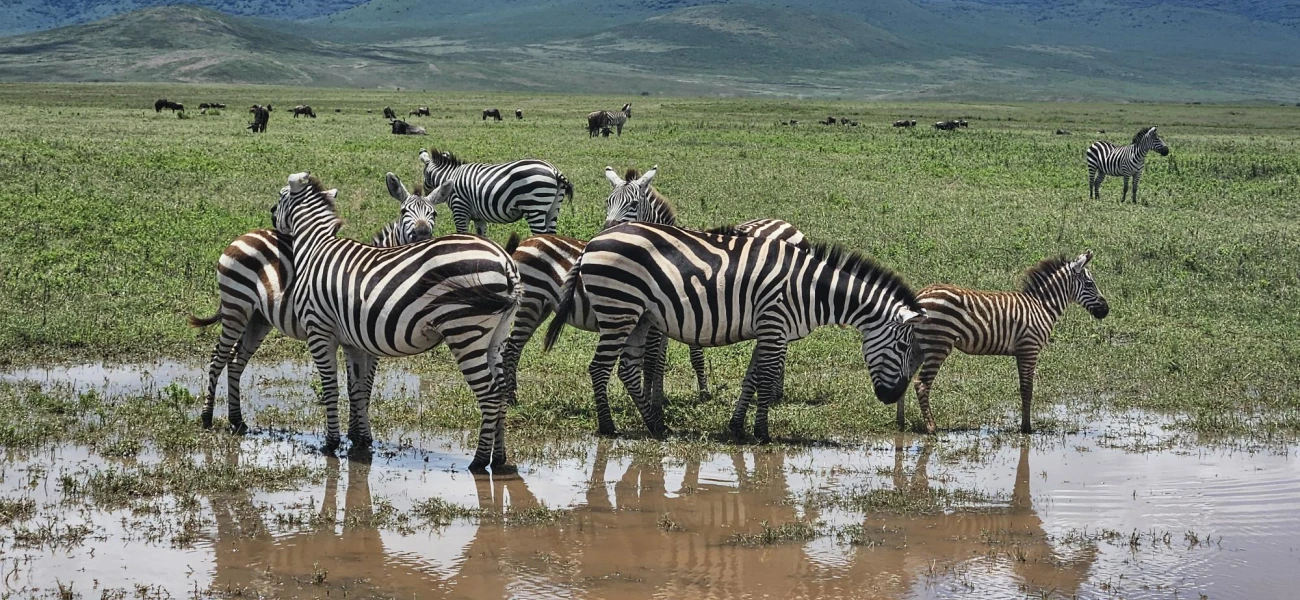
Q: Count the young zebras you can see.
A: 1